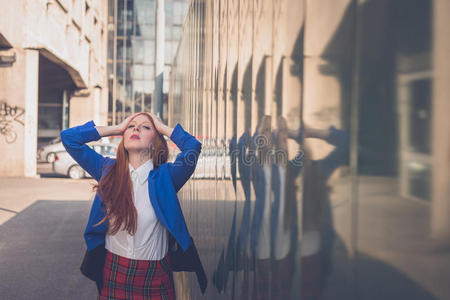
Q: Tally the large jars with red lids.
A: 0